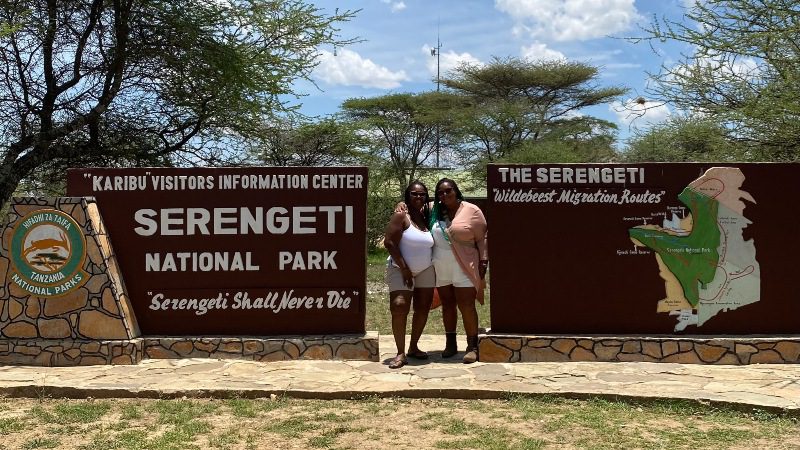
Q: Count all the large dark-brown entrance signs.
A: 2